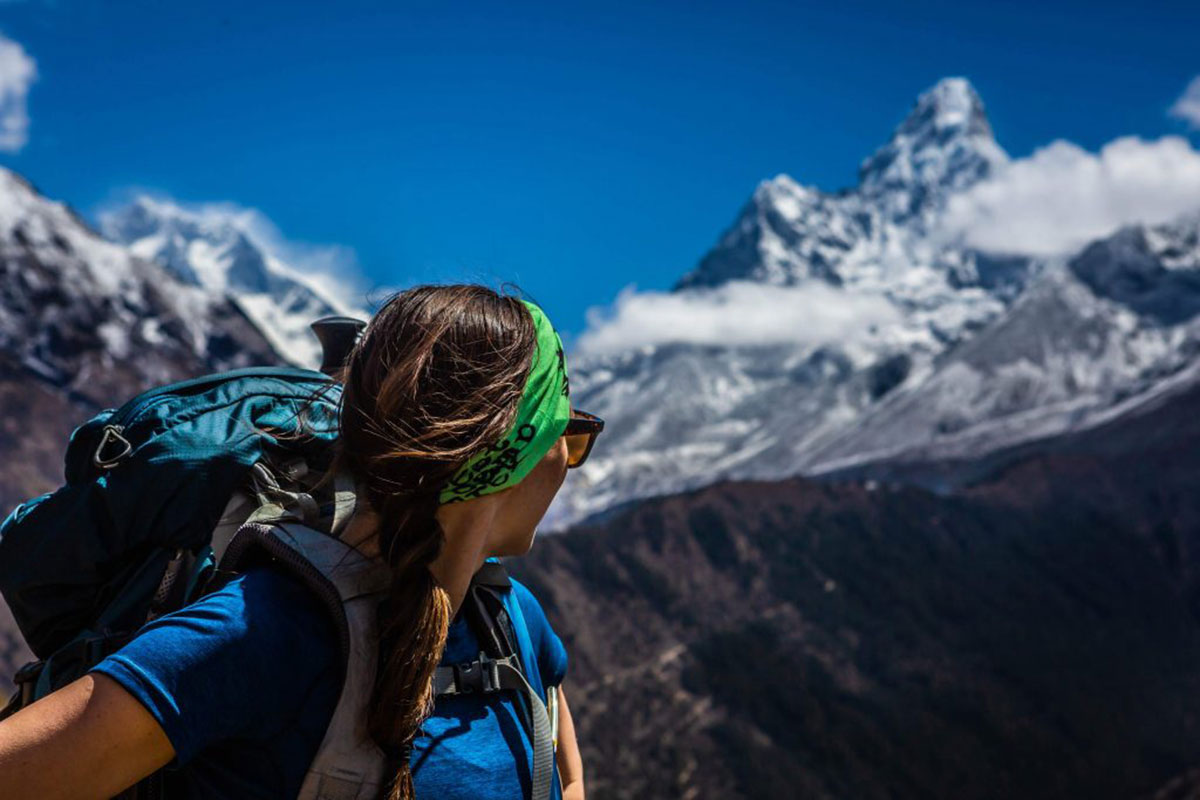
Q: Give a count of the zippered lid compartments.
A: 1